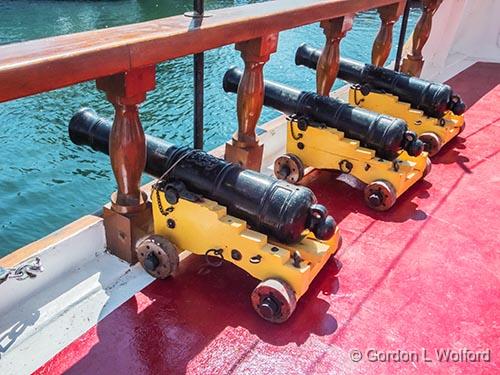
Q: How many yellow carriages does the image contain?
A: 3